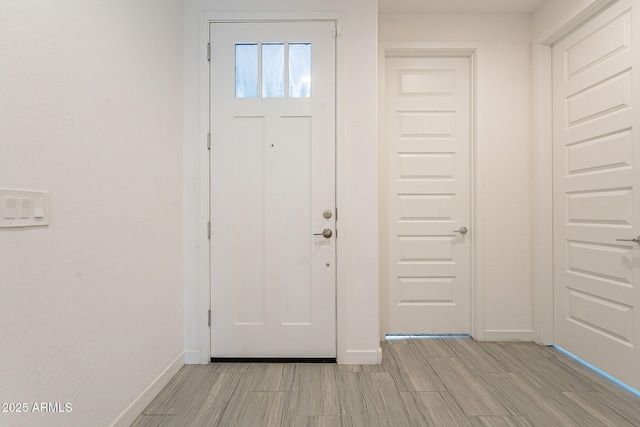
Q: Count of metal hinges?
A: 4